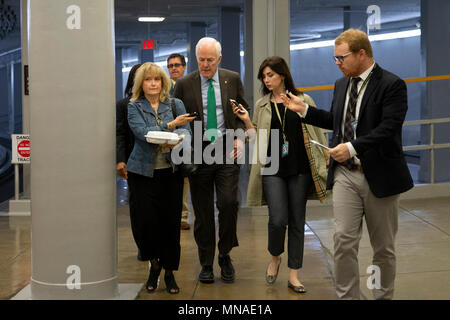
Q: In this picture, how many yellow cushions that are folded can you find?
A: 0